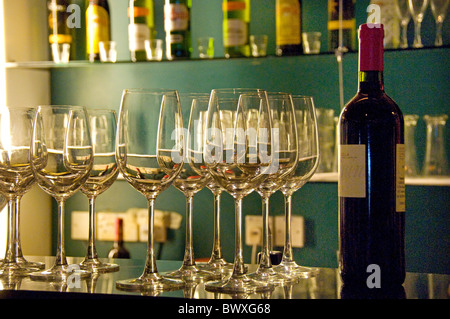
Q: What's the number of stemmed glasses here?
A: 13